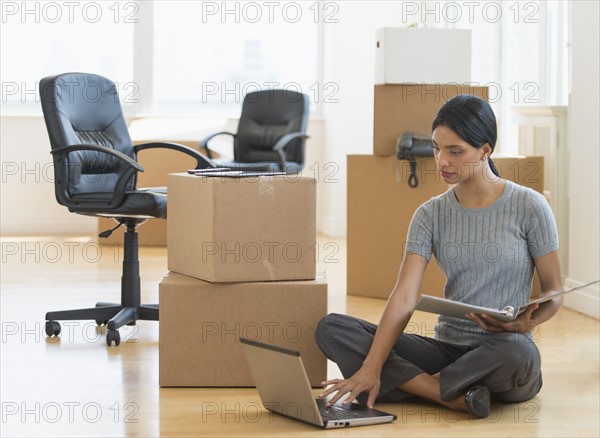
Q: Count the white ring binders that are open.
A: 1